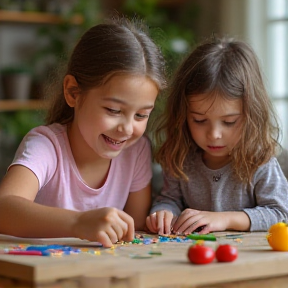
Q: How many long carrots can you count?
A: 0